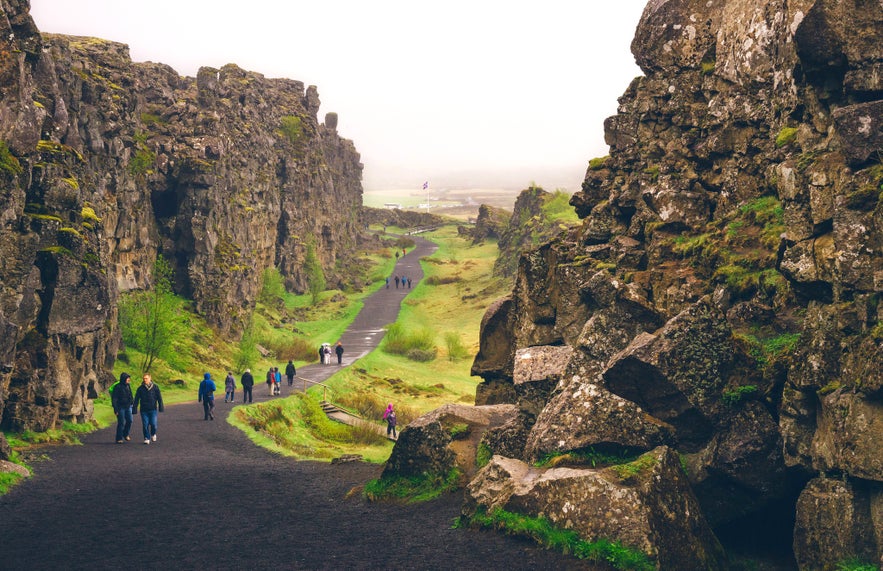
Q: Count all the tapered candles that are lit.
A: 0